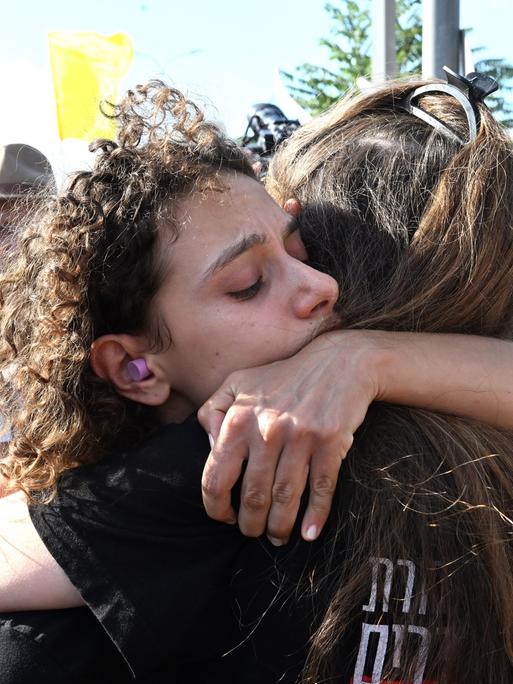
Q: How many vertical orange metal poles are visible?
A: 0